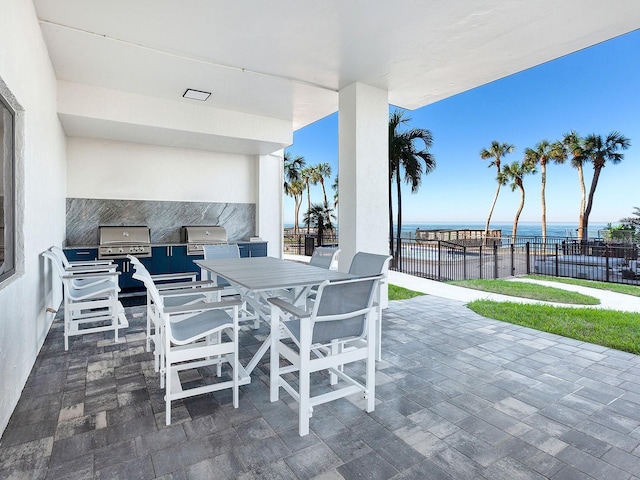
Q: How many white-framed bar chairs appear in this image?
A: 8